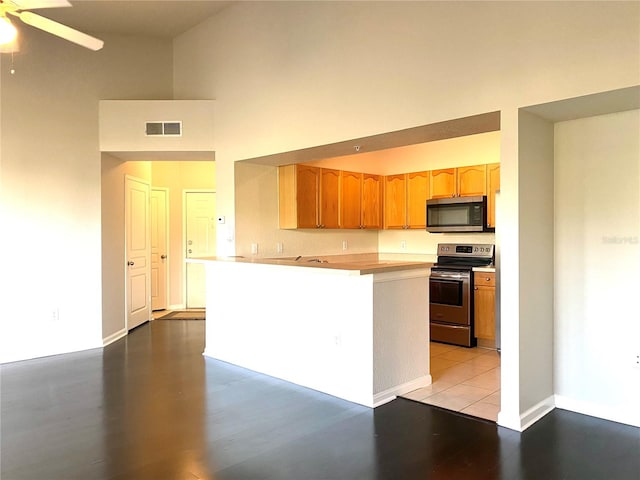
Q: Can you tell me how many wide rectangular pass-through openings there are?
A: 1